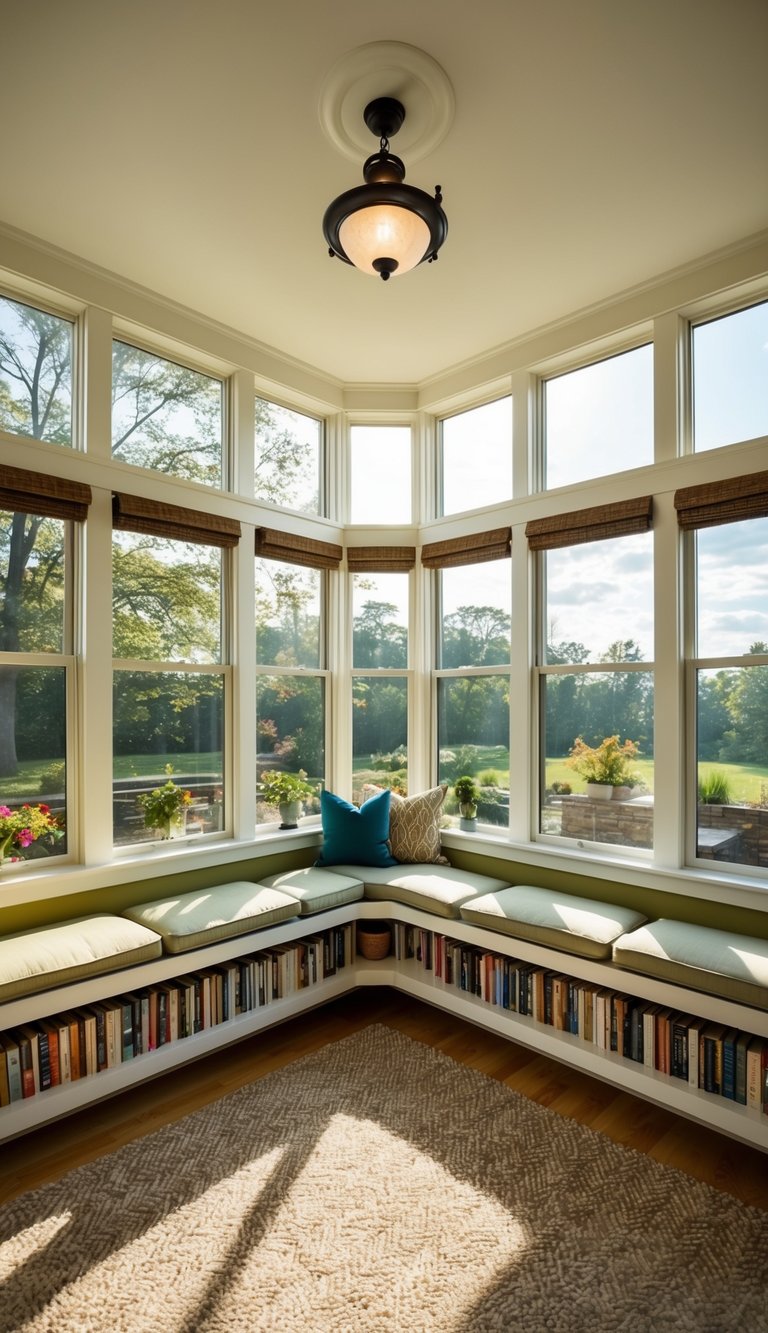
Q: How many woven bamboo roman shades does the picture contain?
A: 7